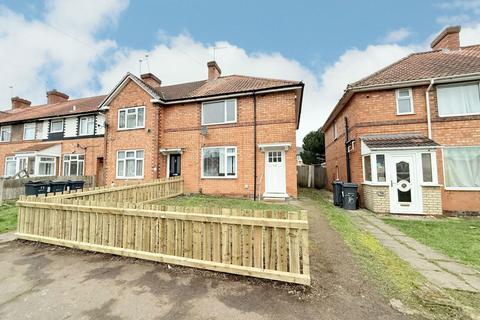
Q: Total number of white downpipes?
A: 1